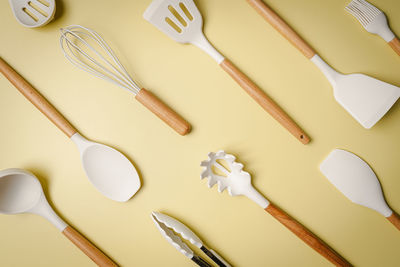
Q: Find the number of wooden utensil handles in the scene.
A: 8